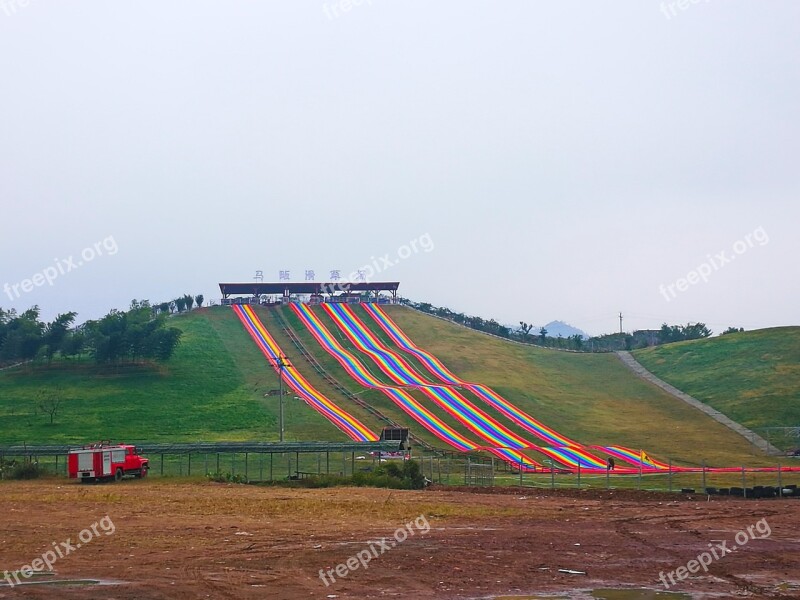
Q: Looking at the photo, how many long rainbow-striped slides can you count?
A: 4